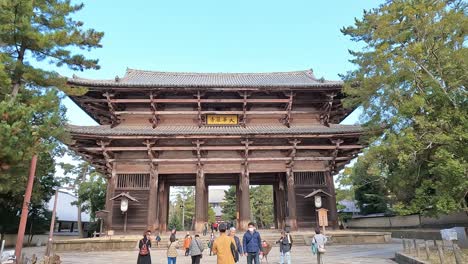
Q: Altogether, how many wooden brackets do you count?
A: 12